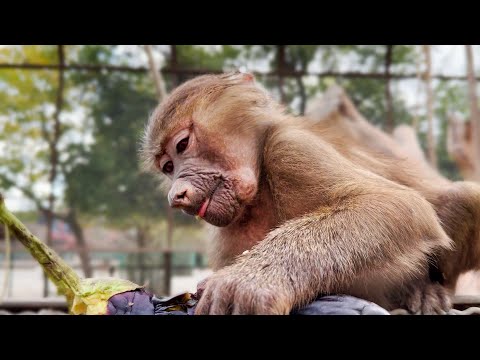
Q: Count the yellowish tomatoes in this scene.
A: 0